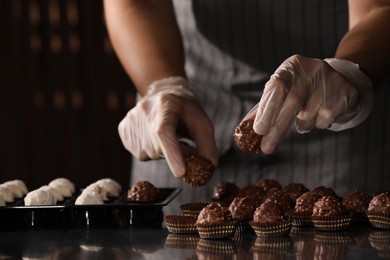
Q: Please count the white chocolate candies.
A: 9